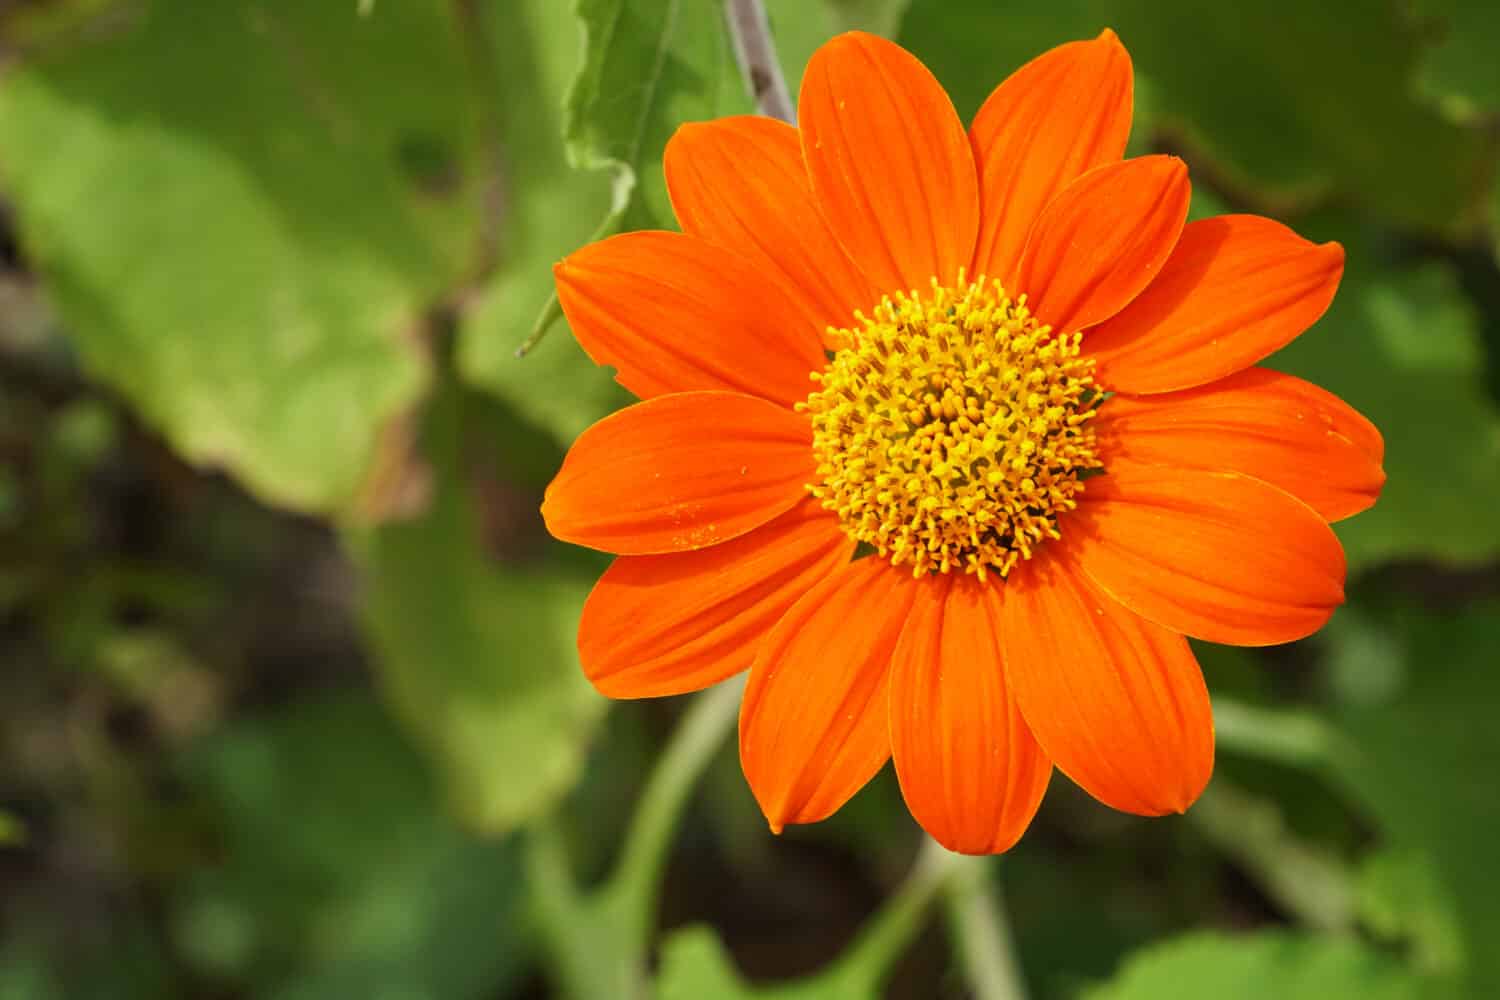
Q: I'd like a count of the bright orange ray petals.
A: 13